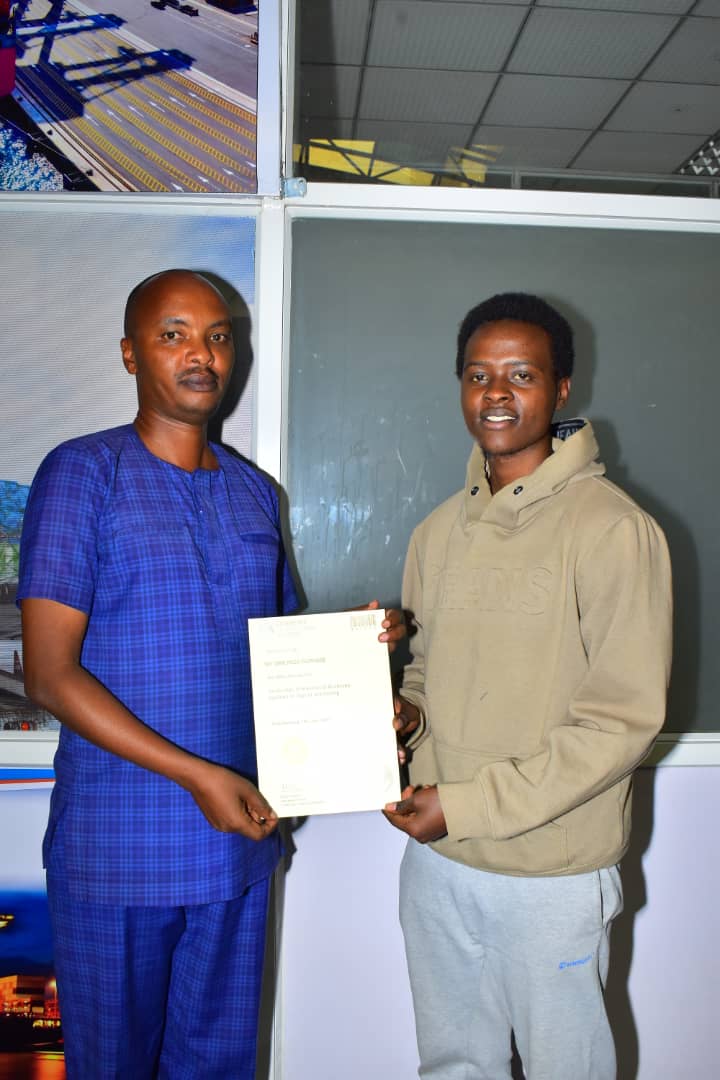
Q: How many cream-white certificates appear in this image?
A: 1